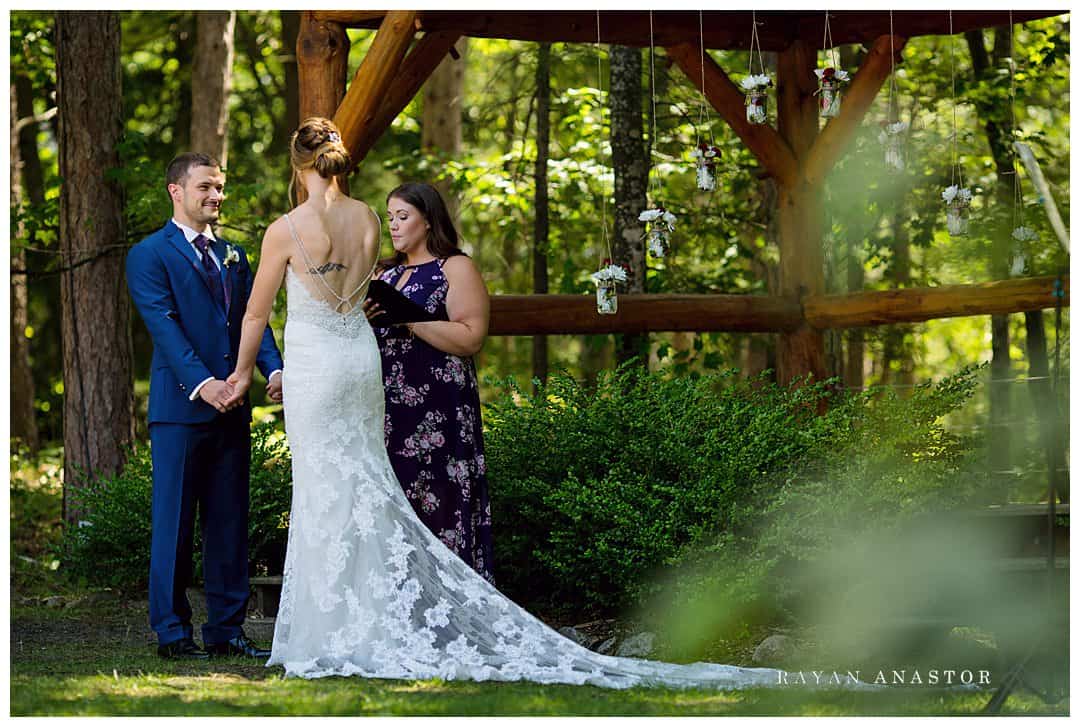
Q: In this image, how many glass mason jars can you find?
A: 8